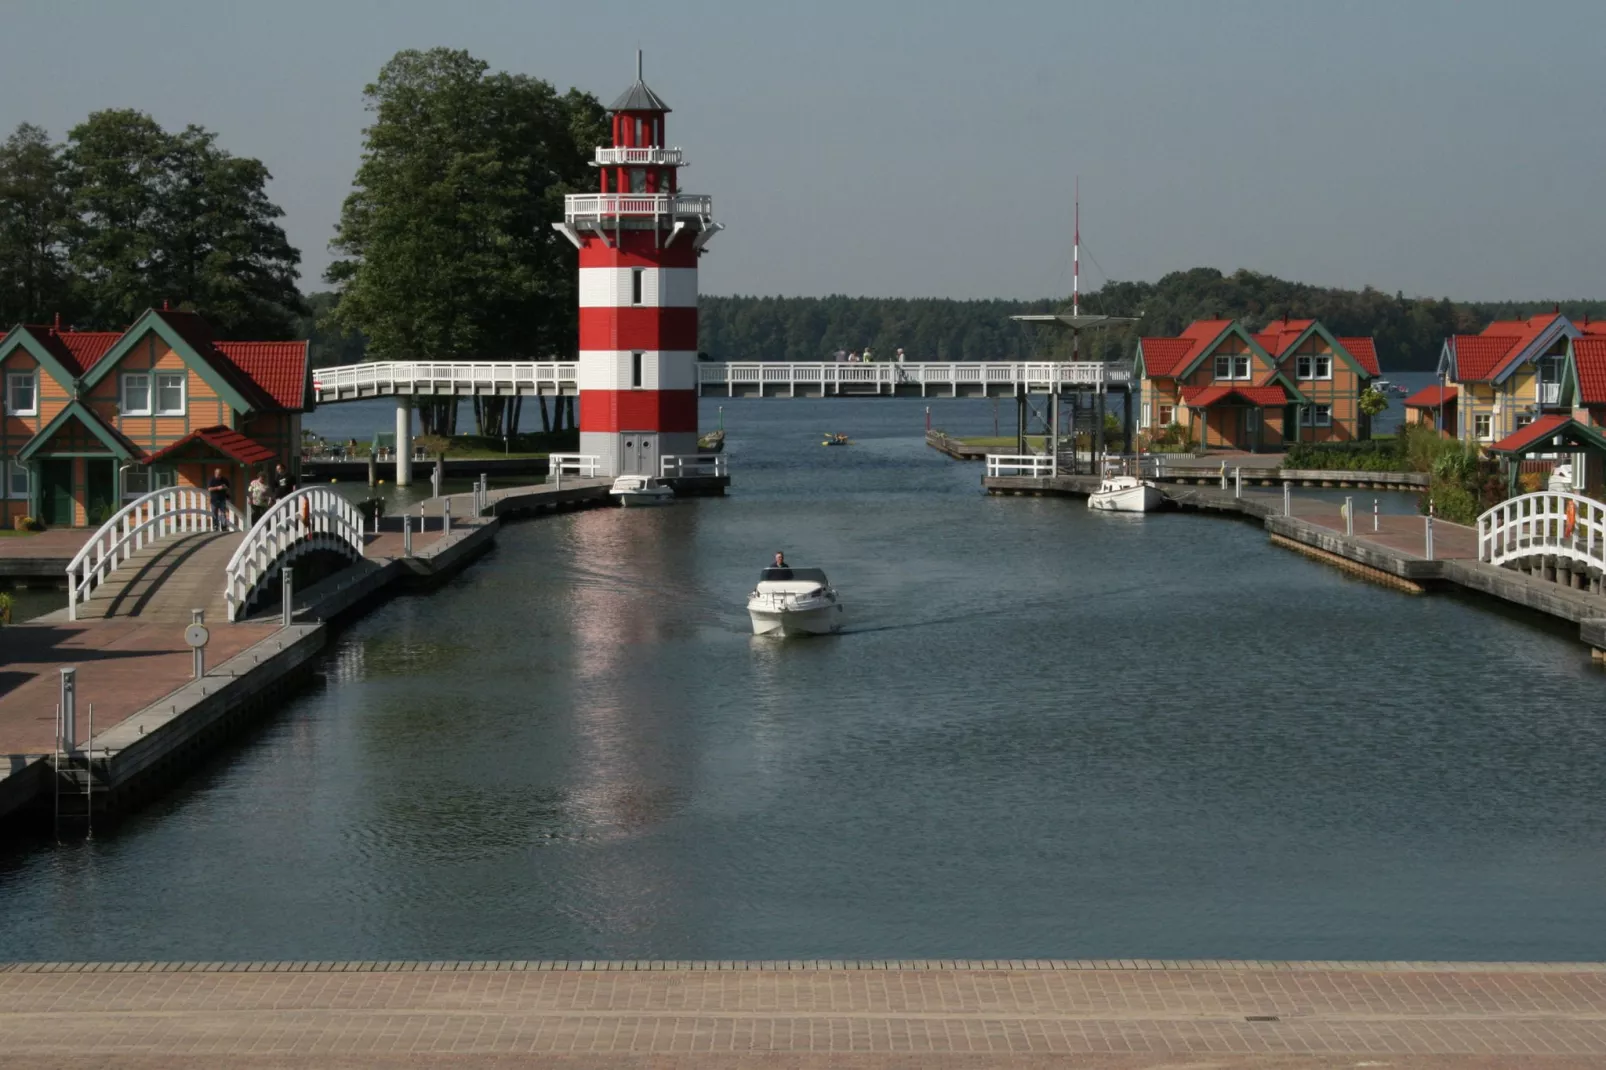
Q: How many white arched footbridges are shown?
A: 2